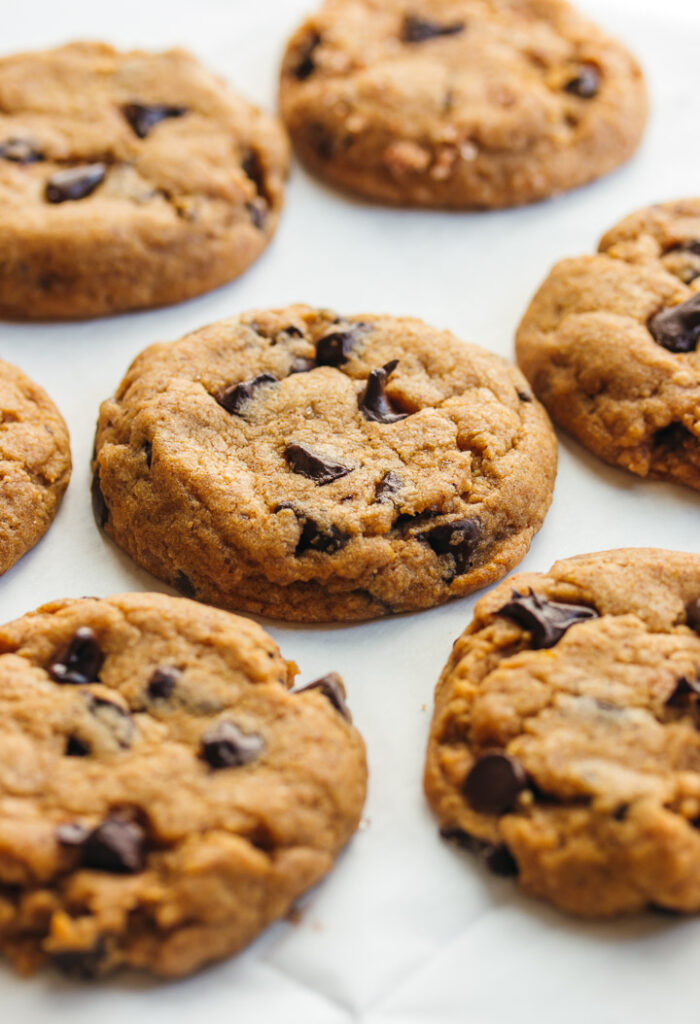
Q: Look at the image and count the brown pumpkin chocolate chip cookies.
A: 7